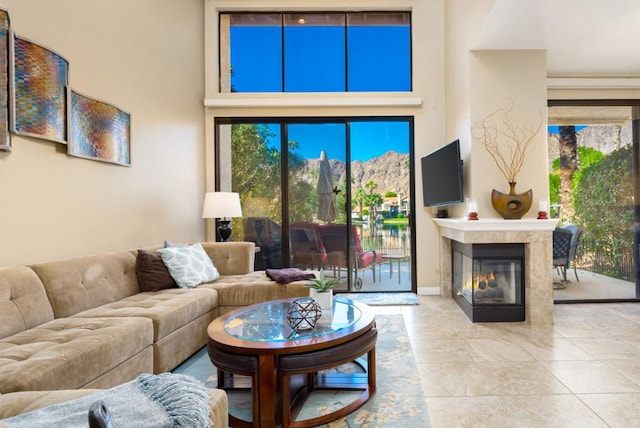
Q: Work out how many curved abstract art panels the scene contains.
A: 3